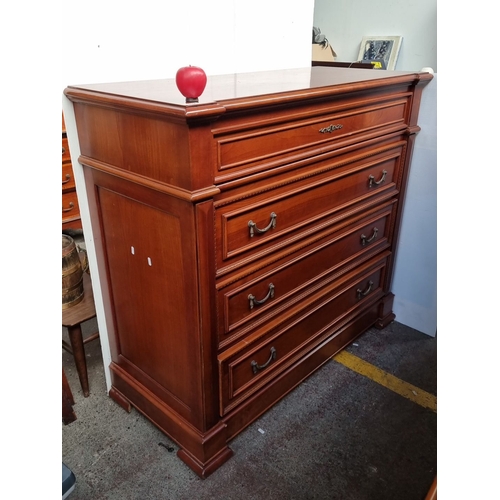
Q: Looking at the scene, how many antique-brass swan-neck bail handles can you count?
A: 6